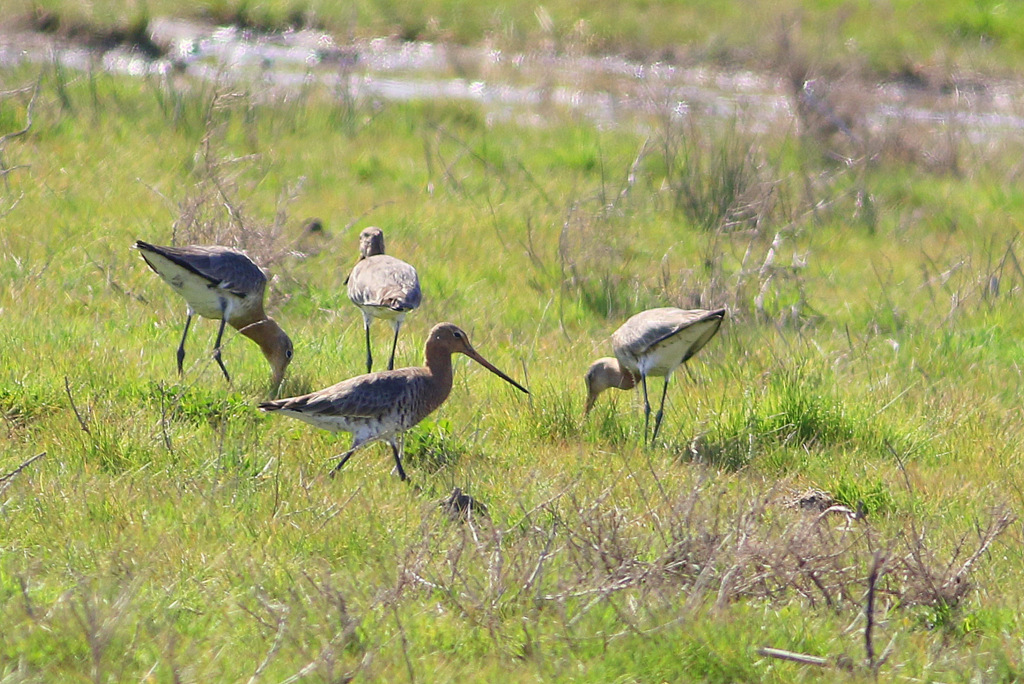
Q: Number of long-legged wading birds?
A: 4